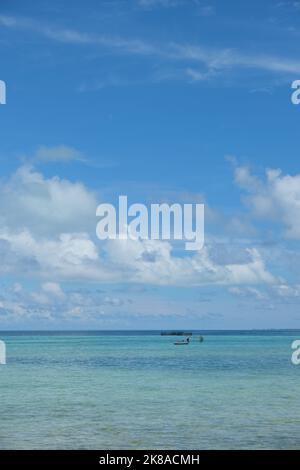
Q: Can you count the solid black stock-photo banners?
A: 1